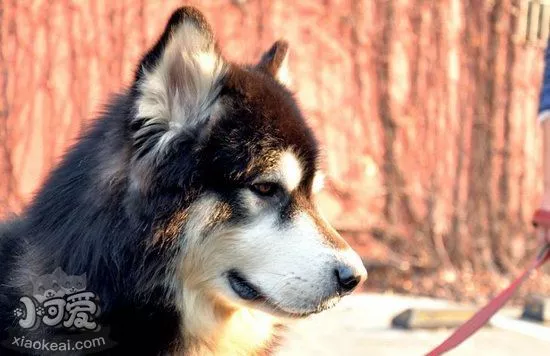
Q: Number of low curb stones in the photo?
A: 2